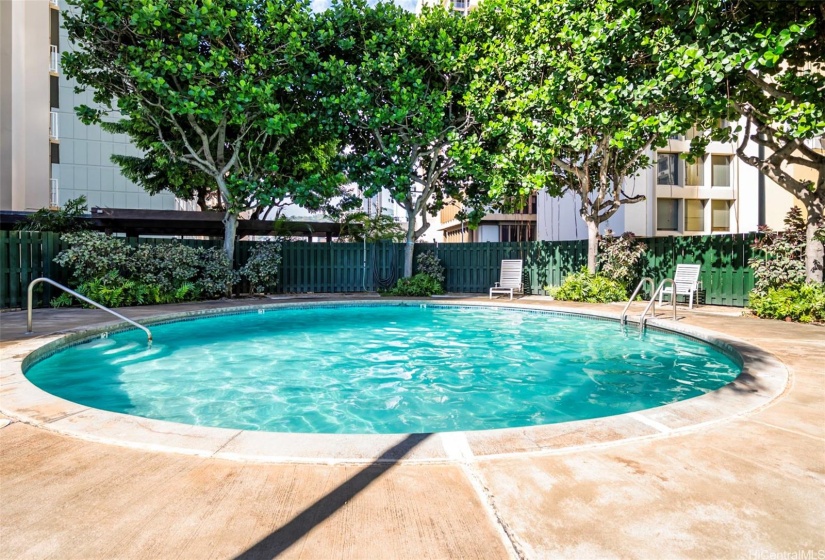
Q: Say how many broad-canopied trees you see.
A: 4